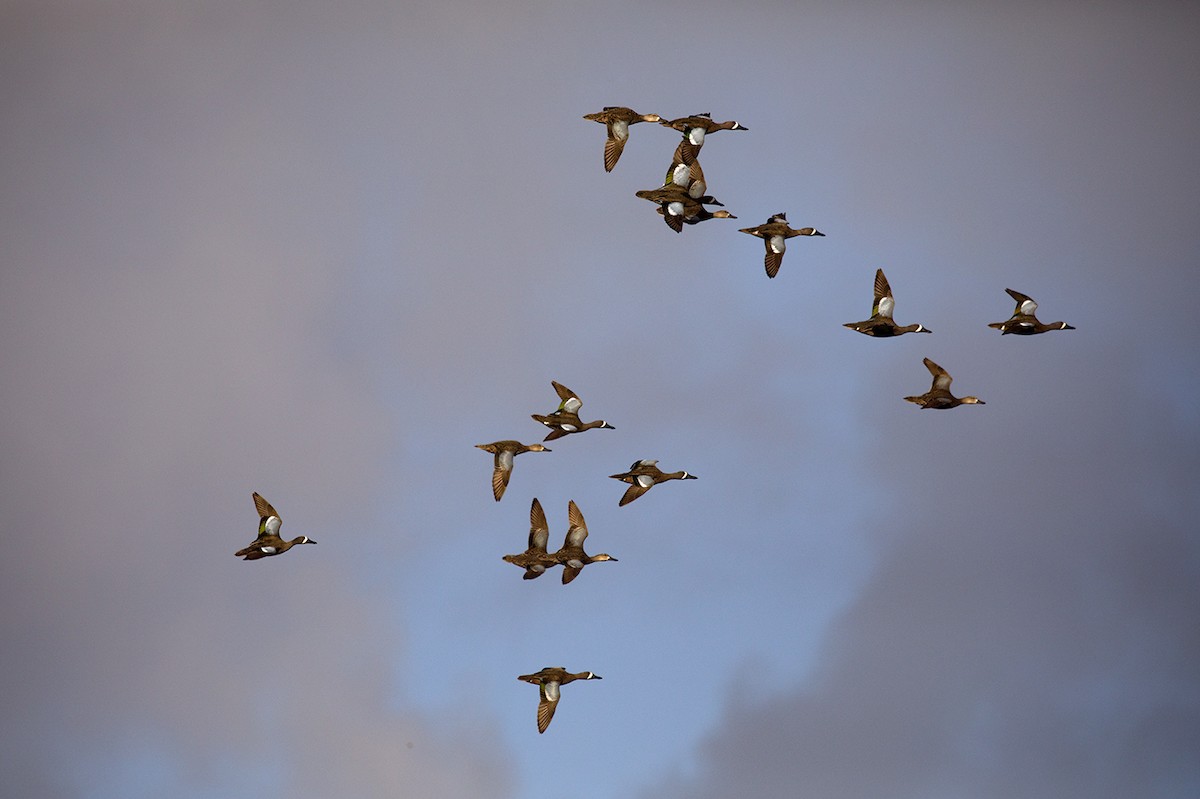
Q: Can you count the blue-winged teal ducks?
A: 15